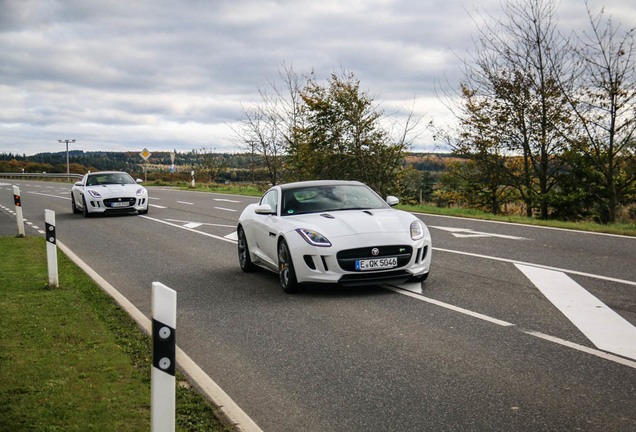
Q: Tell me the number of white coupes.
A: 2